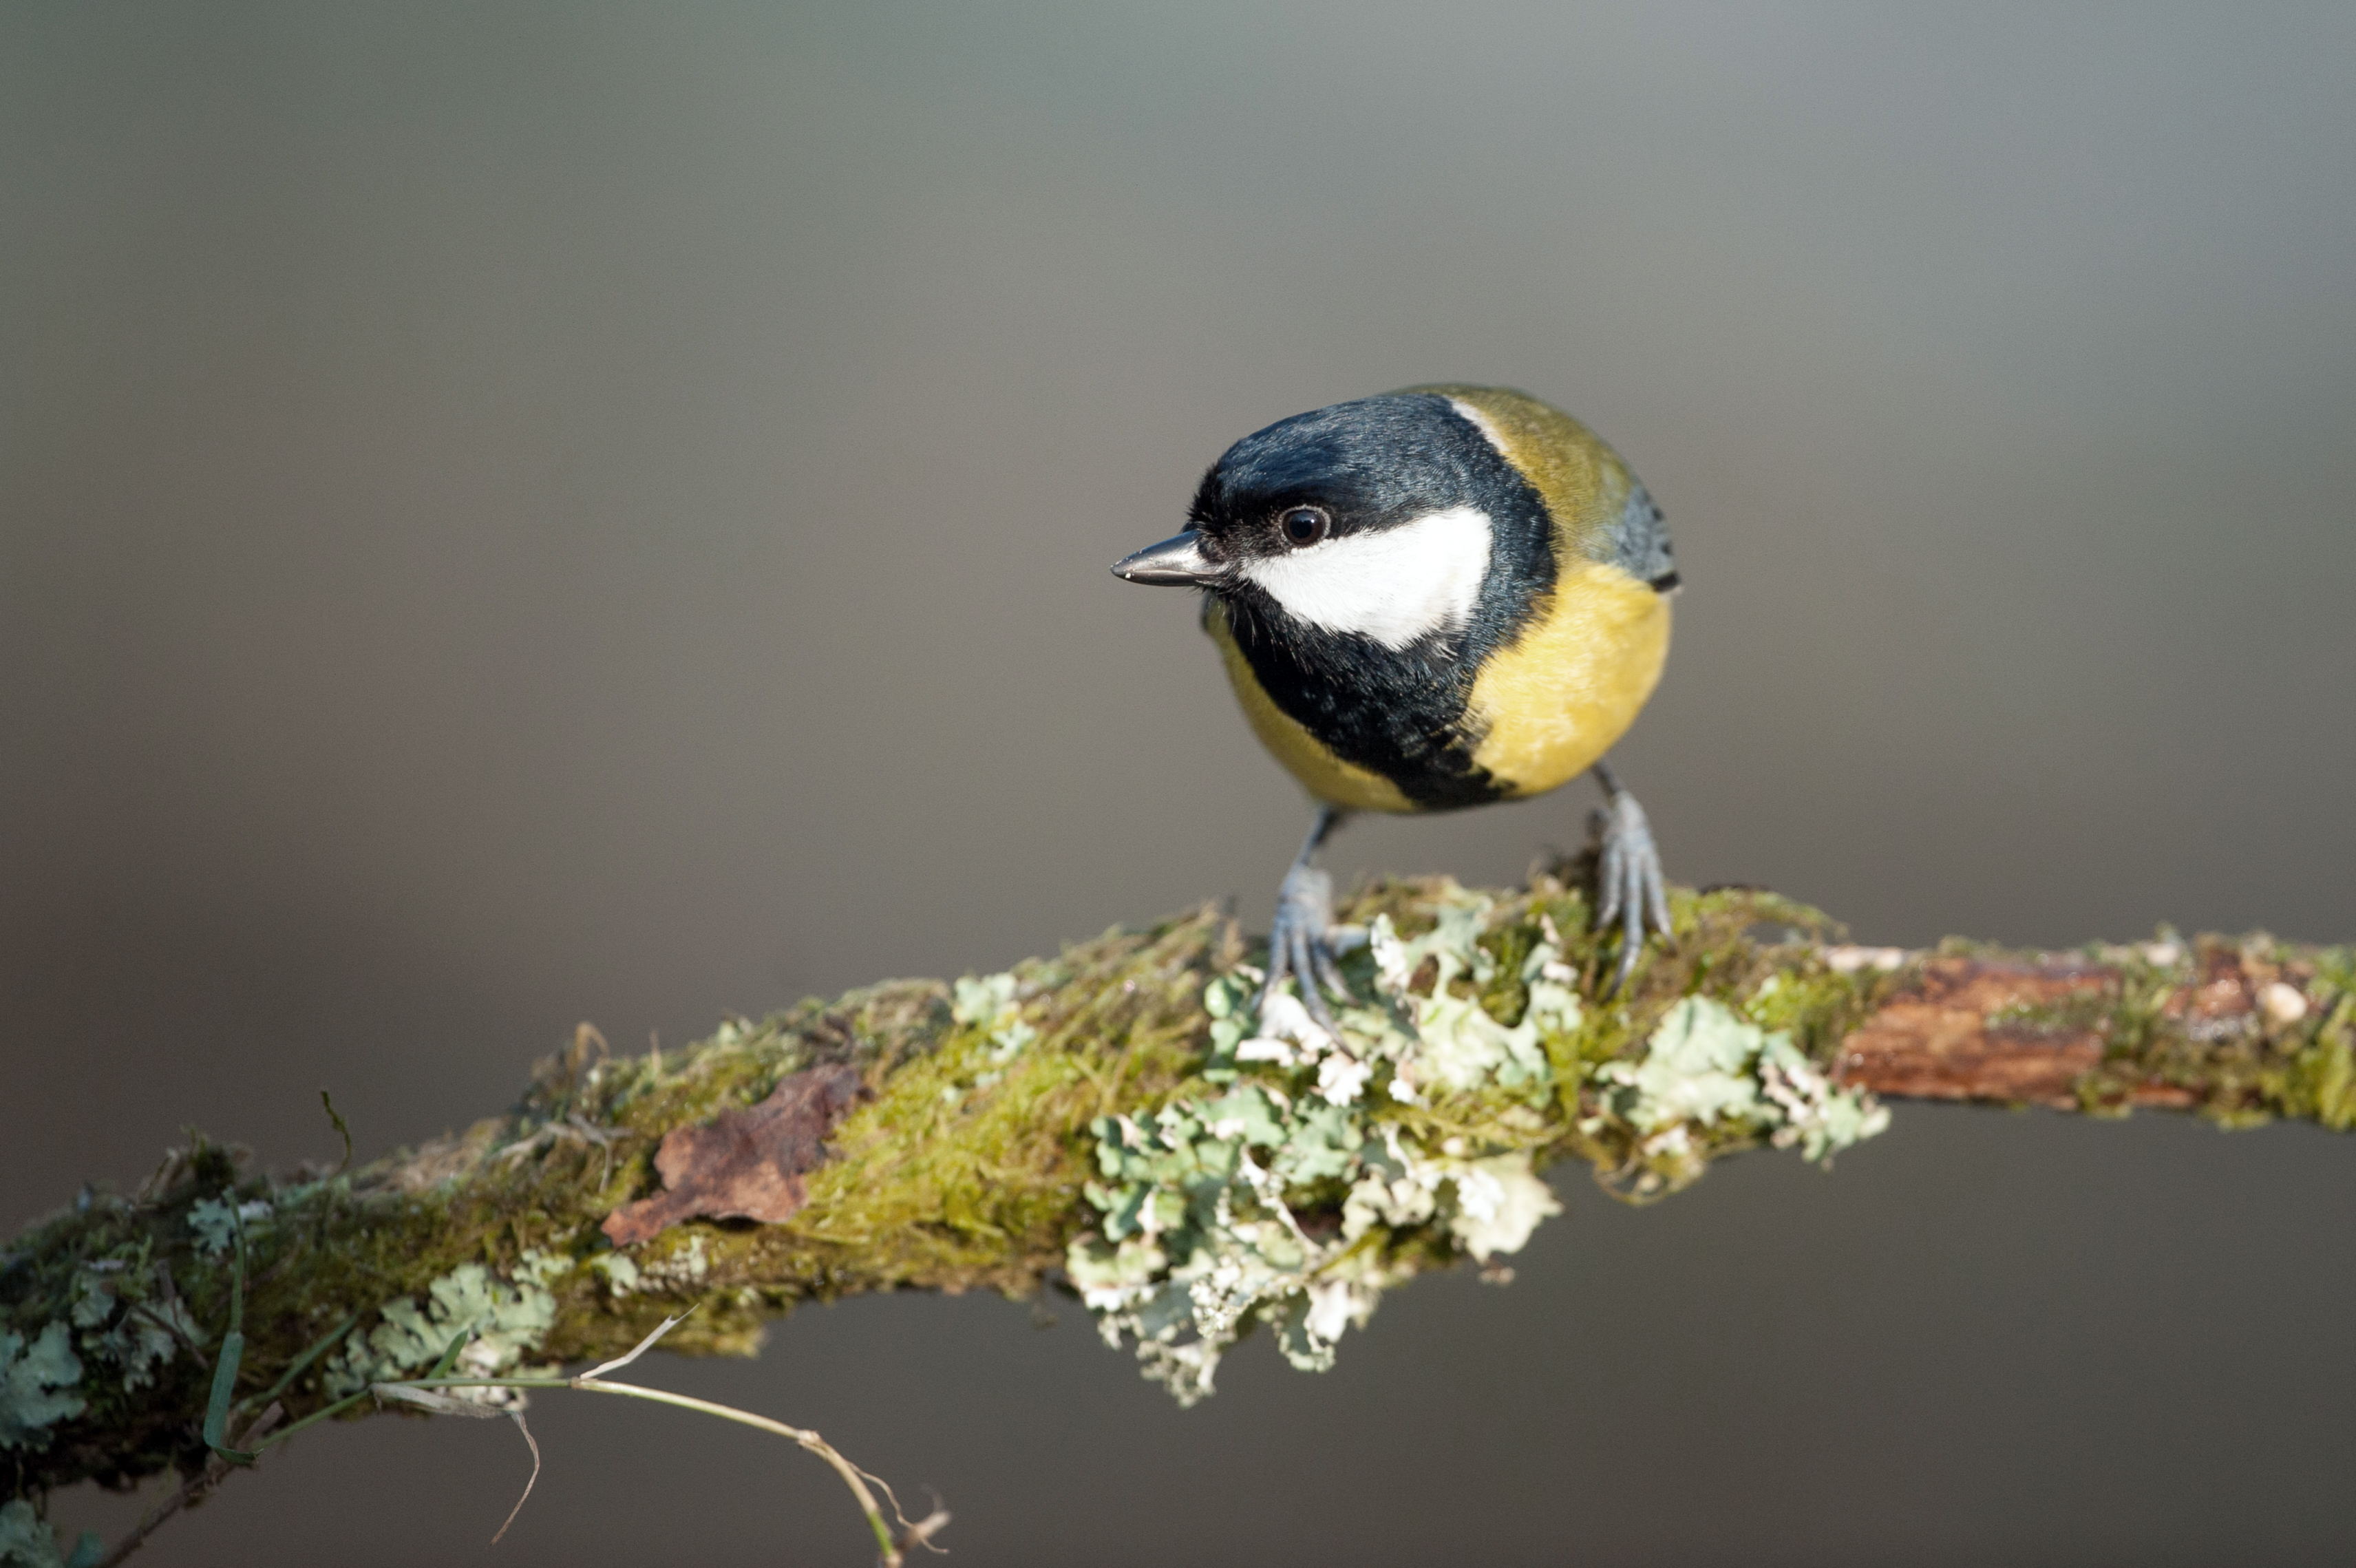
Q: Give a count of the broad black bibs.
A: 1